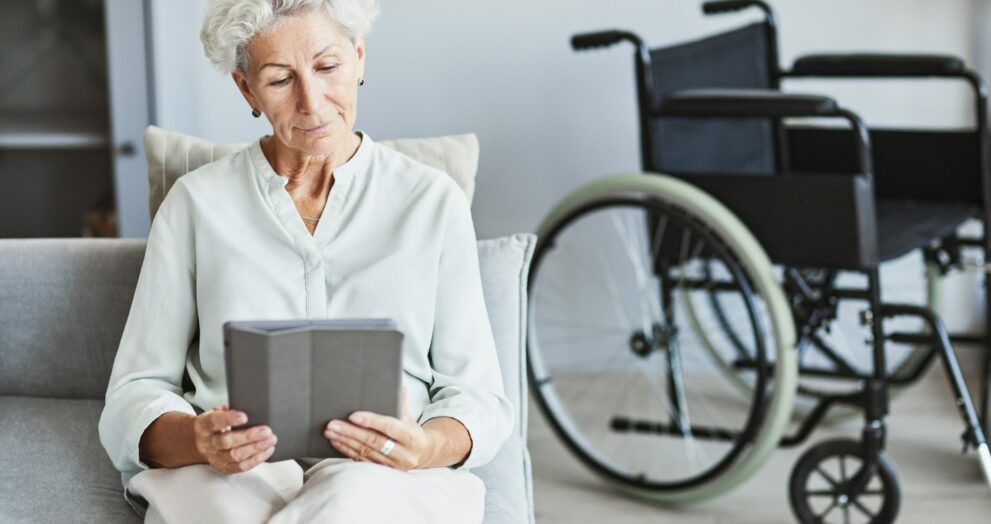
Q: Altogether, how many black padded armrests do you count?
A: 2